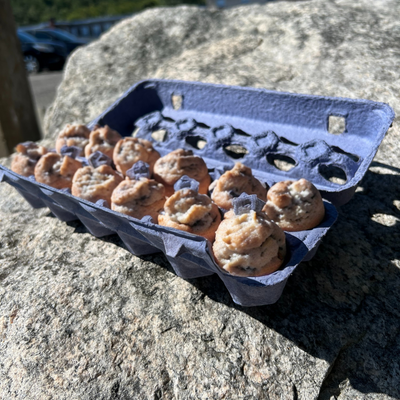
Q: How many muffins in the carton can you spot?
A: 12